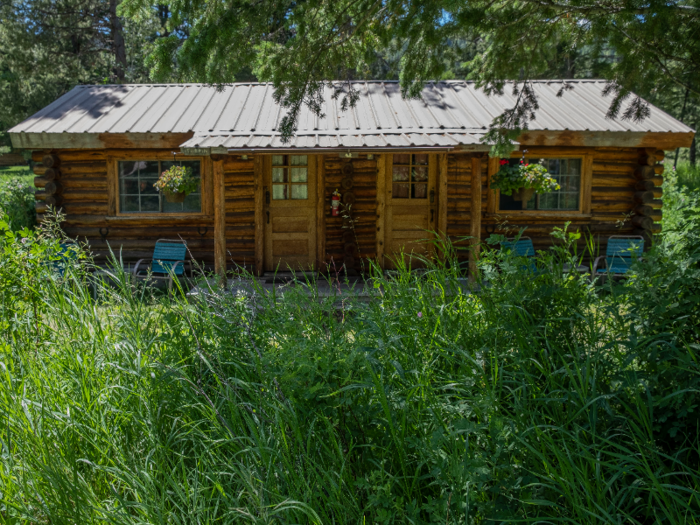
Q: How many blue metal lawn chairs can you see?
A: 4